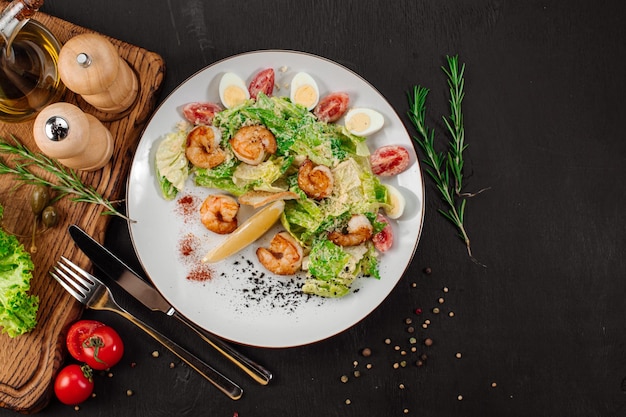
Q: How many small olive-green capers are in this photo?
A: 2